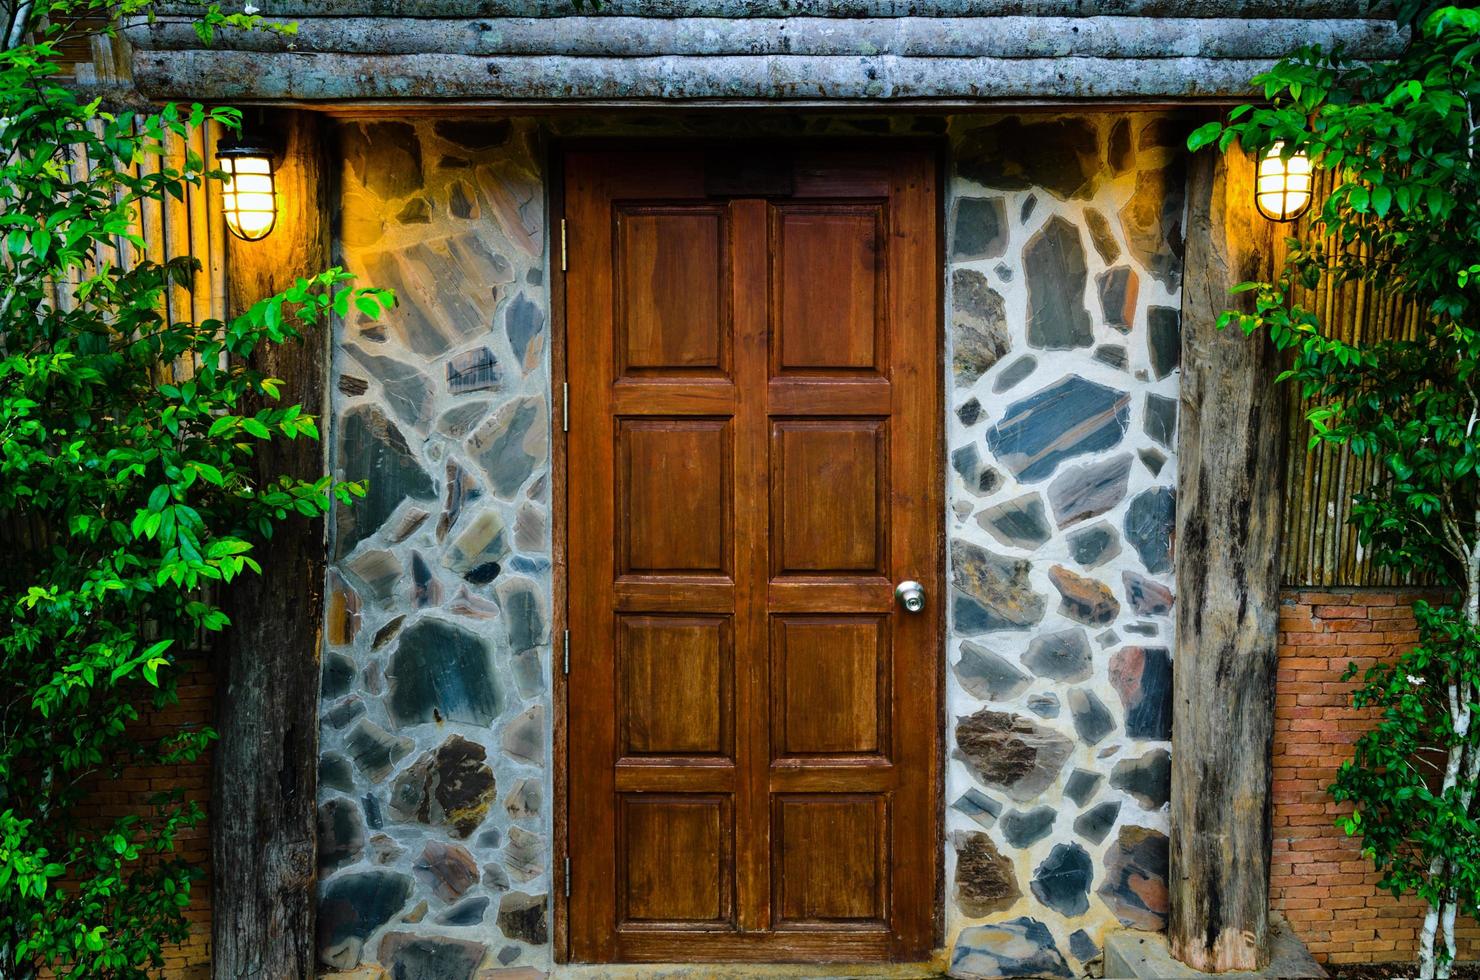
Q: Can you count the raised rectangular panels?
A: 8